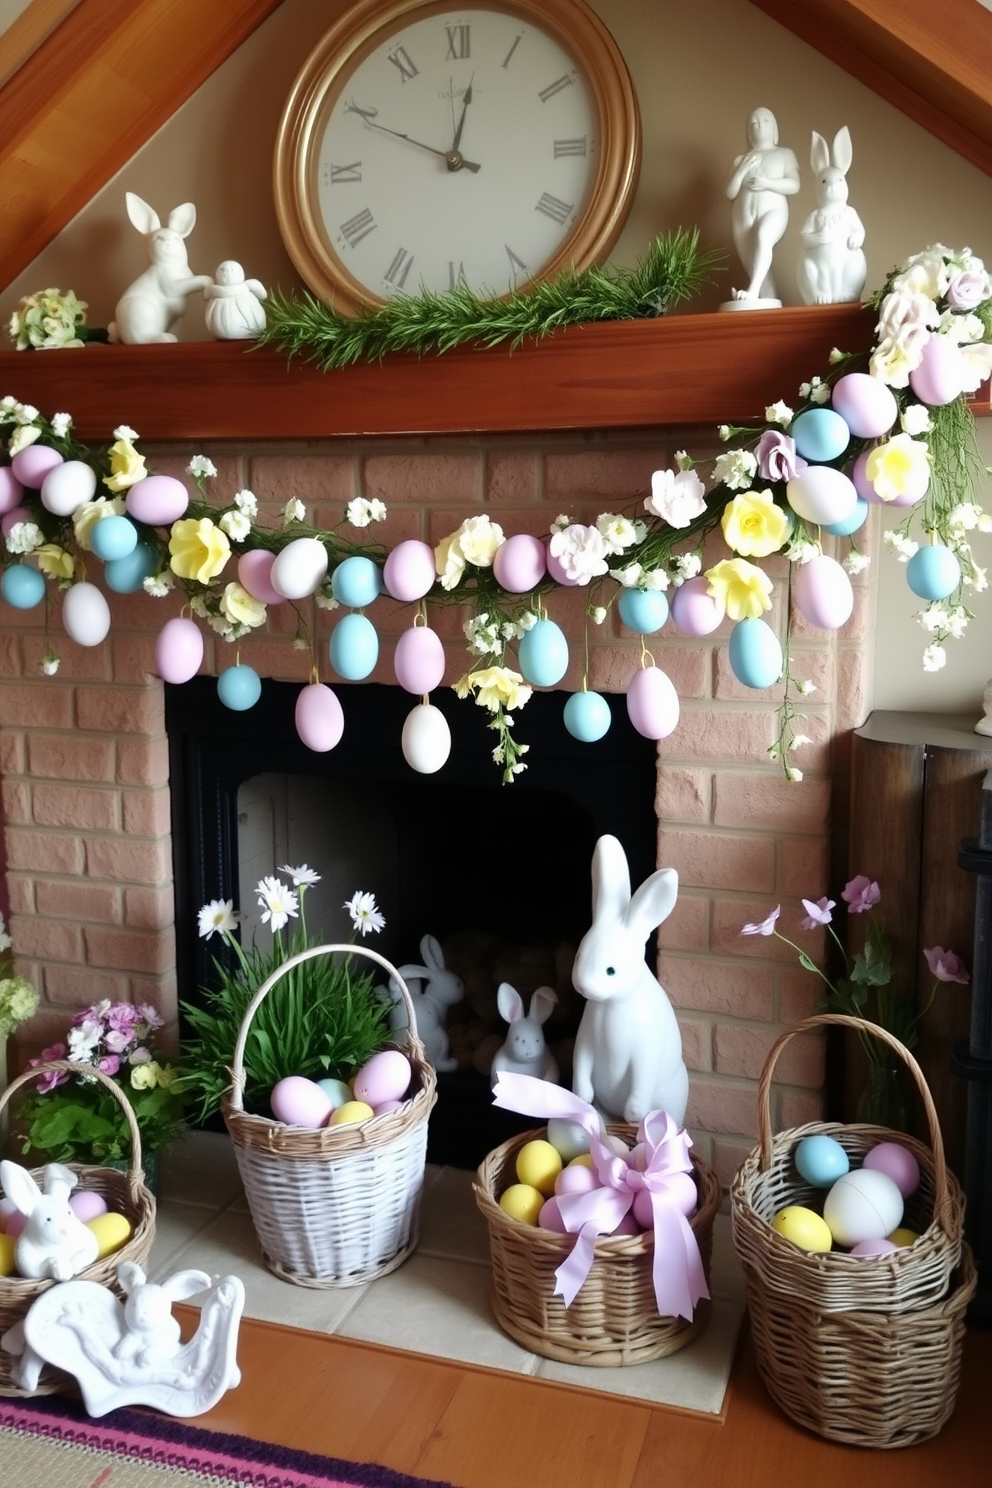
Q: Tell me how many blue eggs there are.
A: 15